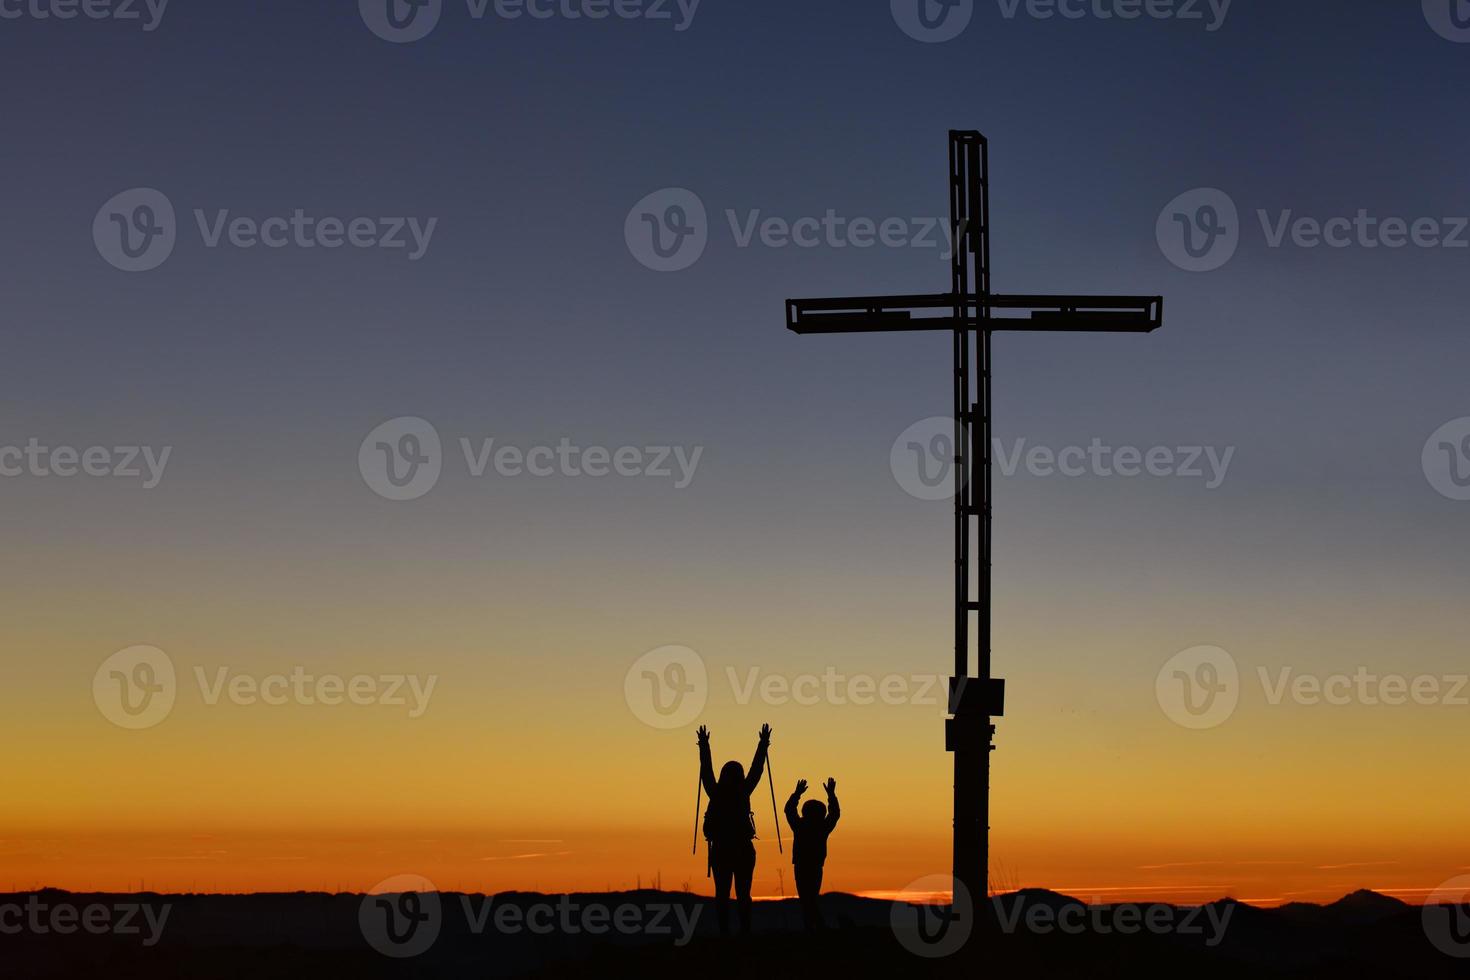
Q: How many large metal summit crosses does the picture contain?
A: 1